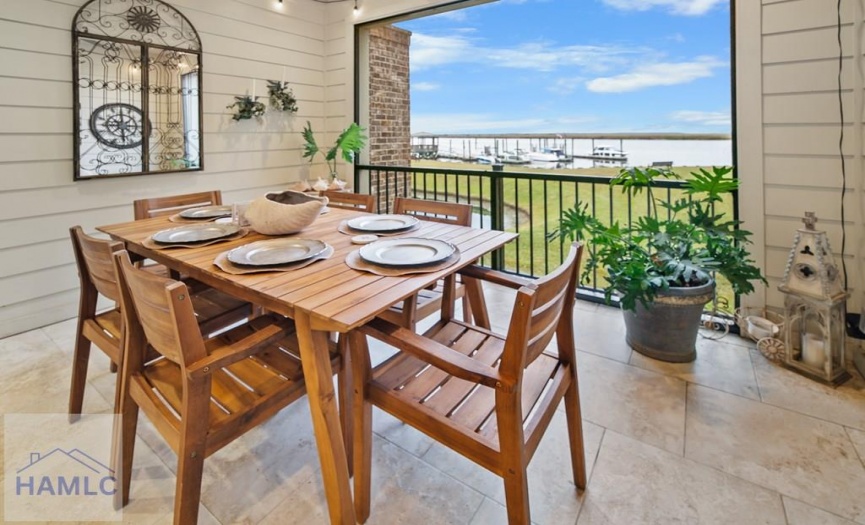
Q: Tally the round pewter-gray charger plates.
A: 5